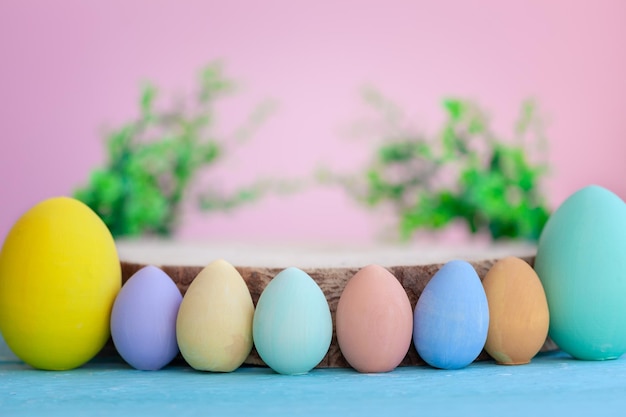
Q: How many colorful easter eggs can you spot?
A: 8